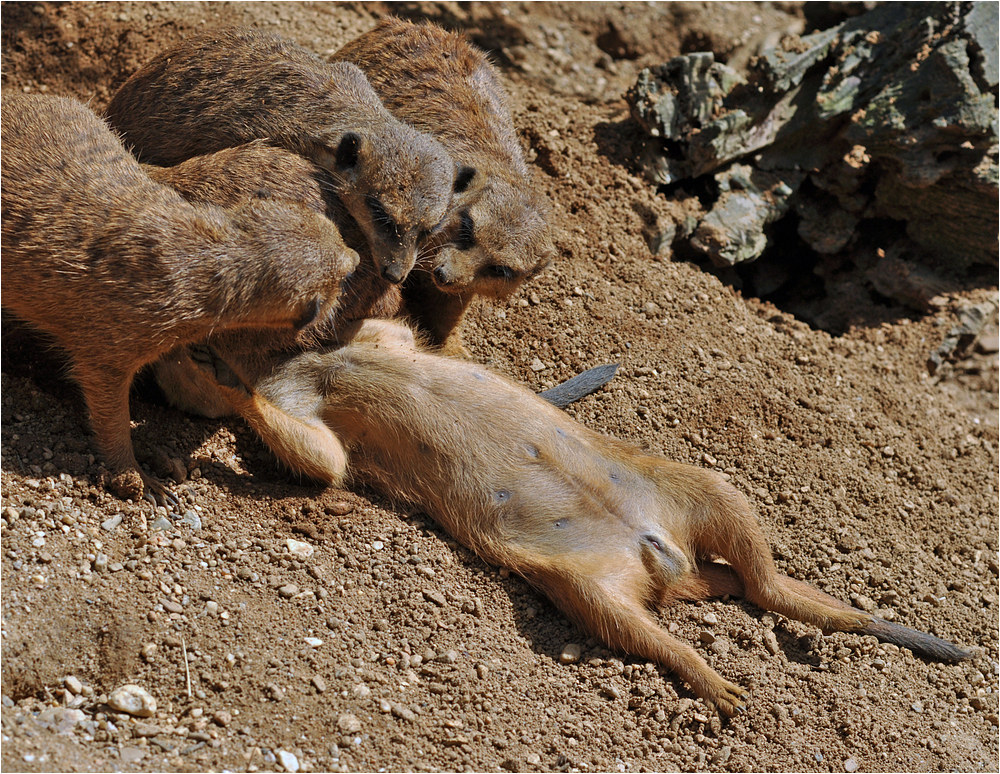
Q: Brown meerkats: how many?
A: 5